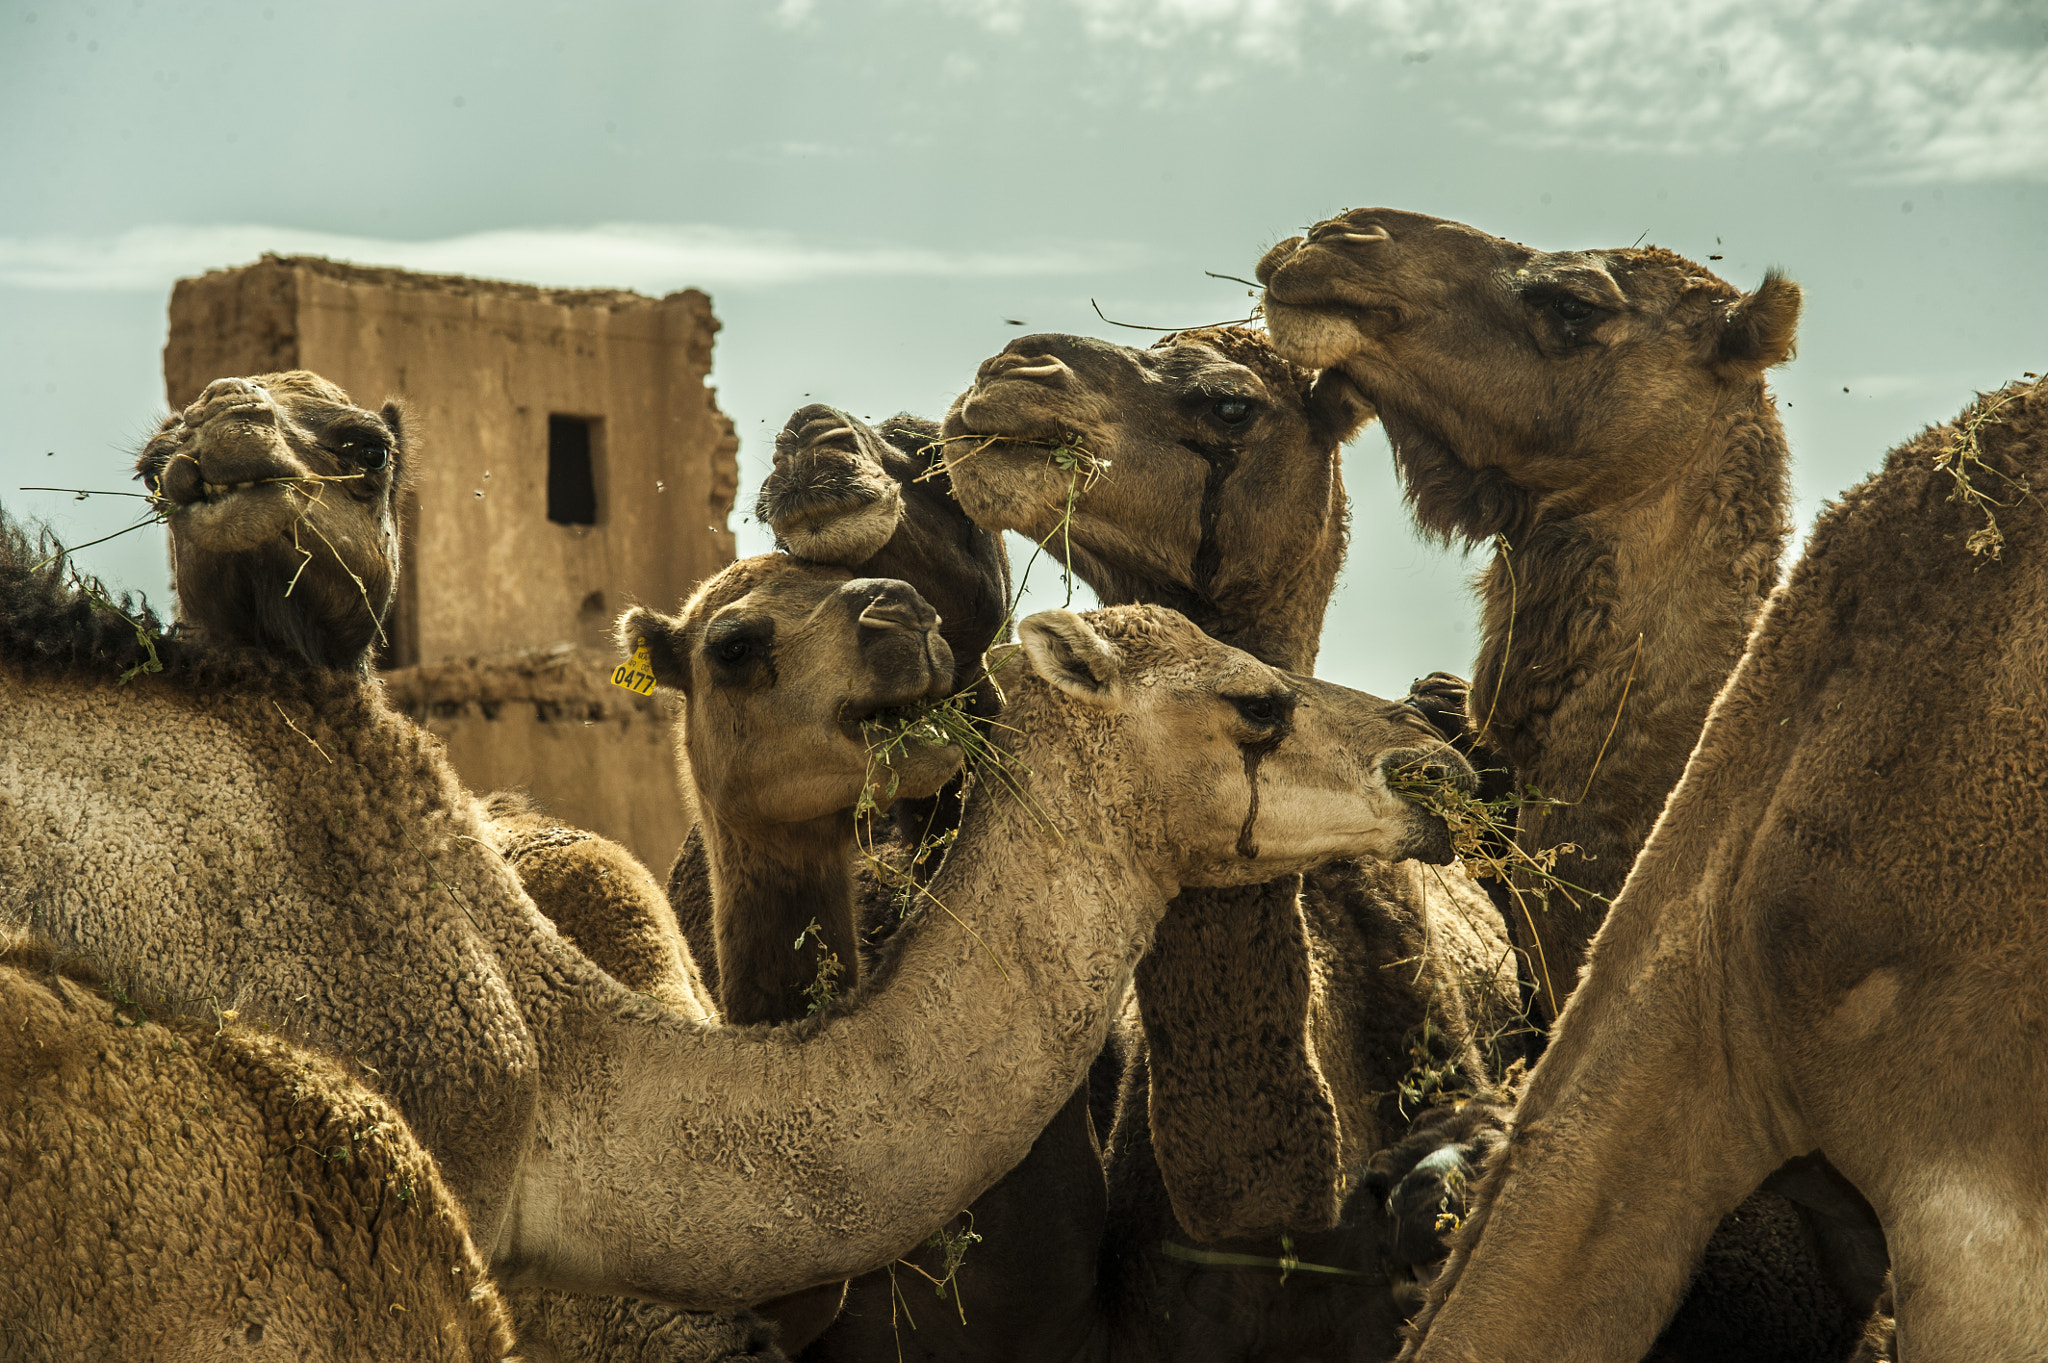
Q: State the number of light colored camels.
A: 1